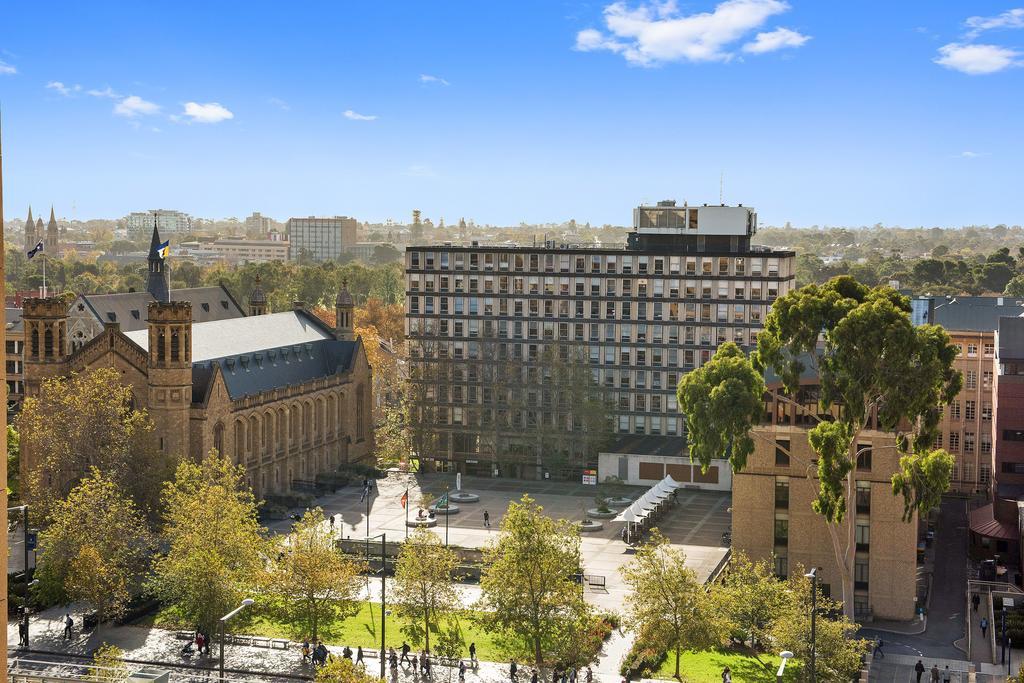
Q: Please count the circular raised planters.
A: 6